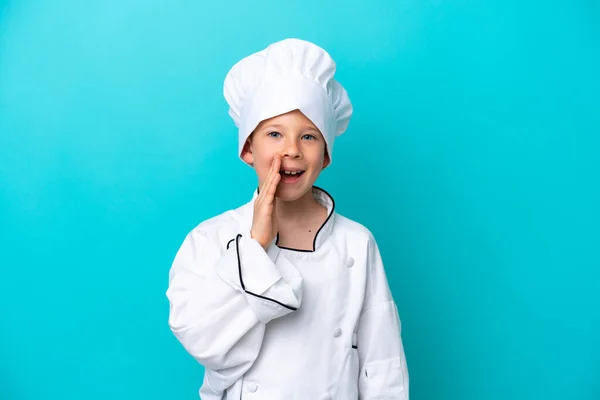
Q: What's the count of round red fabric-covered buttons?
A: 0